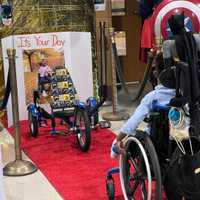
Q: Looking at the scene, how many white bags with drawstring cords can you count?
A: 1